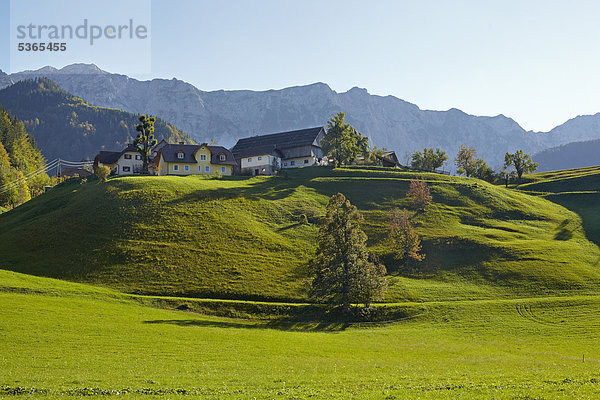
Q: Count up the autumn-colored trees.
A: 2